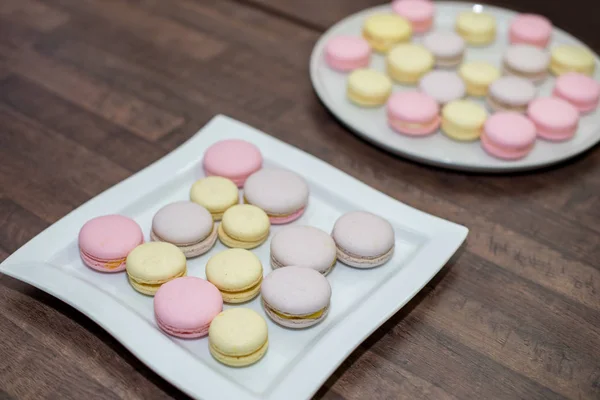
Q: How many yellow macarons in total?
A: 12